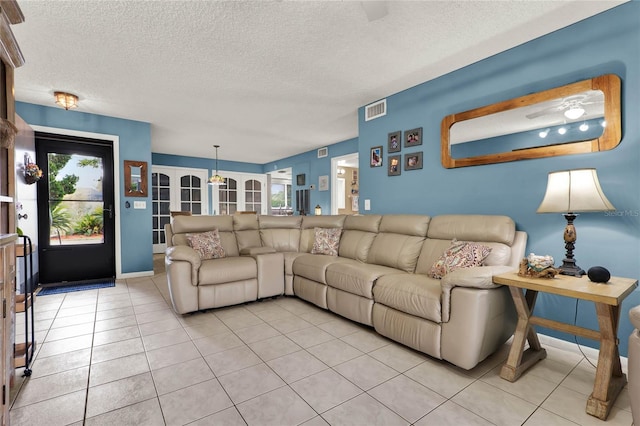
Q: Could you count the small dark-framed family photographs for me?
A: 5